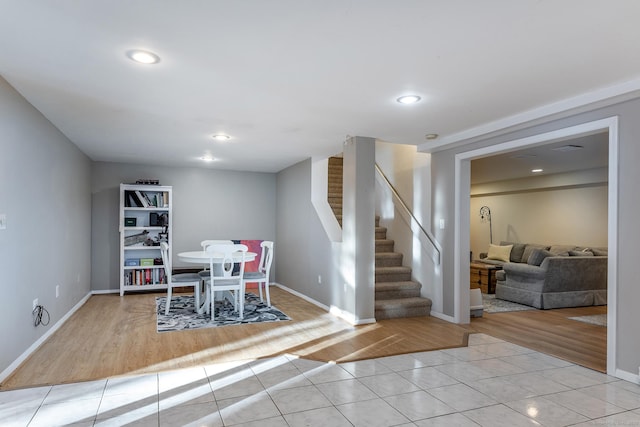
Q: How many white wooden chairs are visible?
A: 4